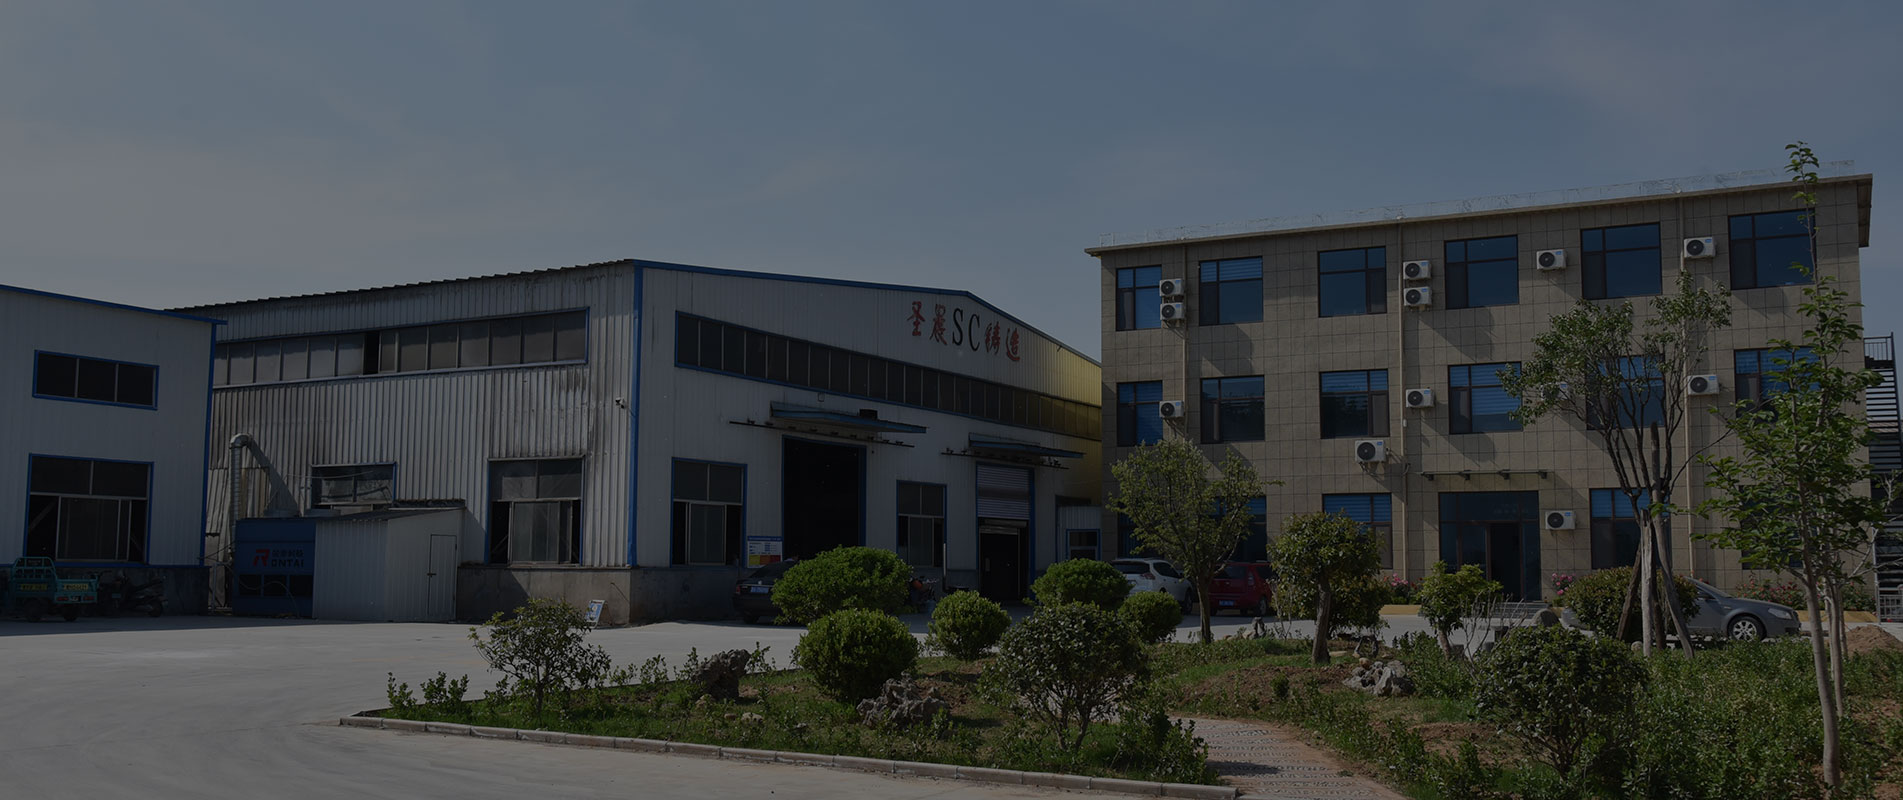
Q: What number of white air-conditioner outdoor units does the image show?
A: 12